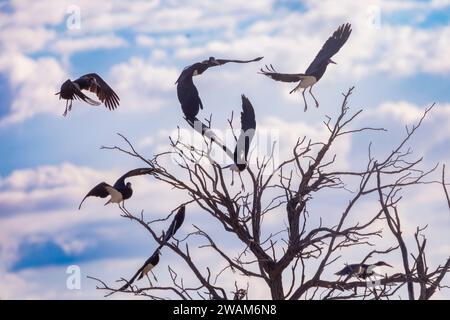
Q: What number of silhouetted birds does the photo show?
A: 7